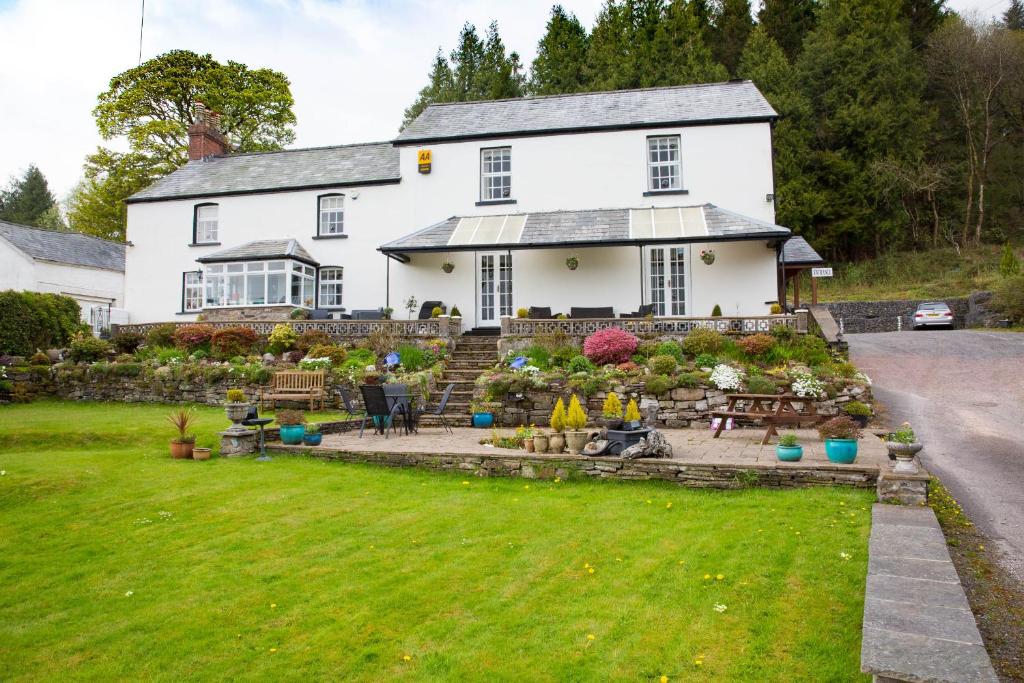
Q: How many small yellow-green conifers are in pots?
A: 4